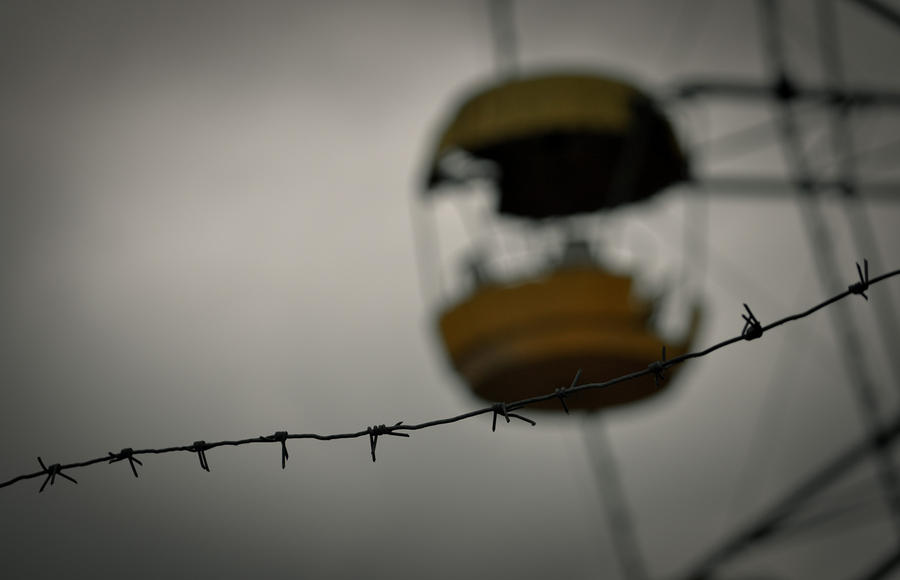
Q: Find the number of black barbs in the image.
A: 10